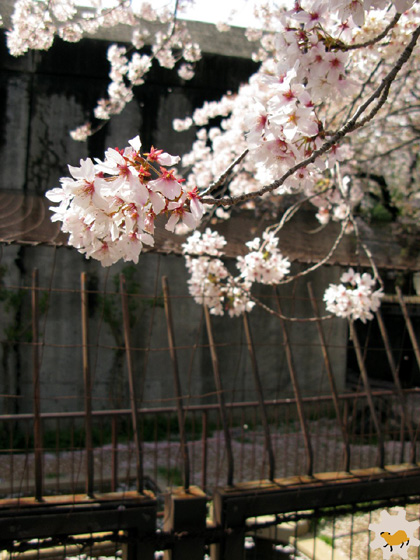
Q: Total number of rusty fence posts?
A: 11